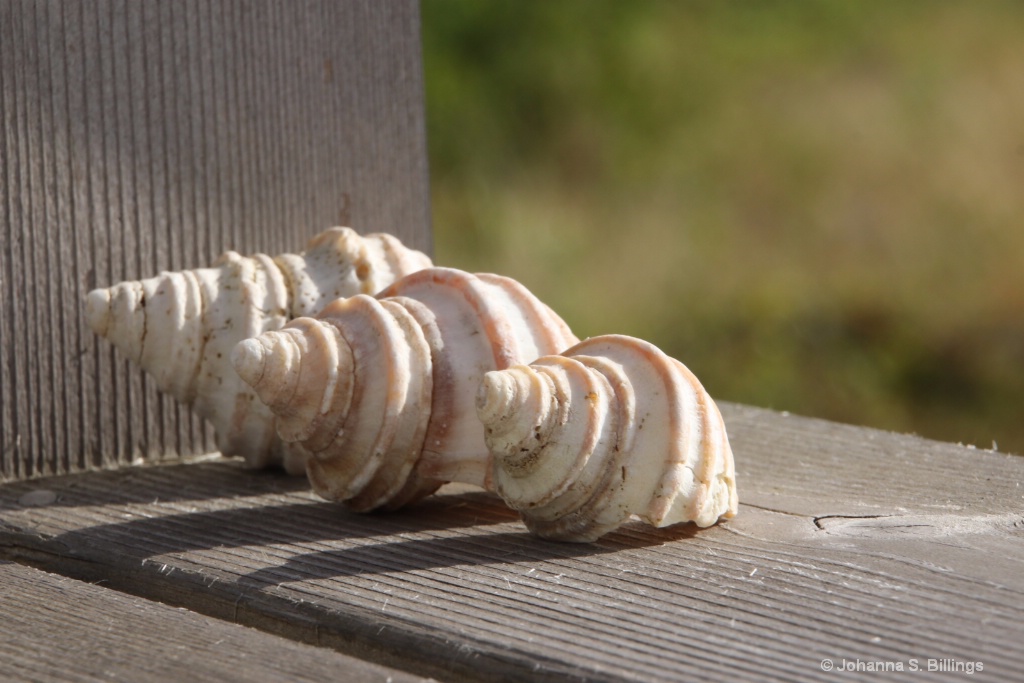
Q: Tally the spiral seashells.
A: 3